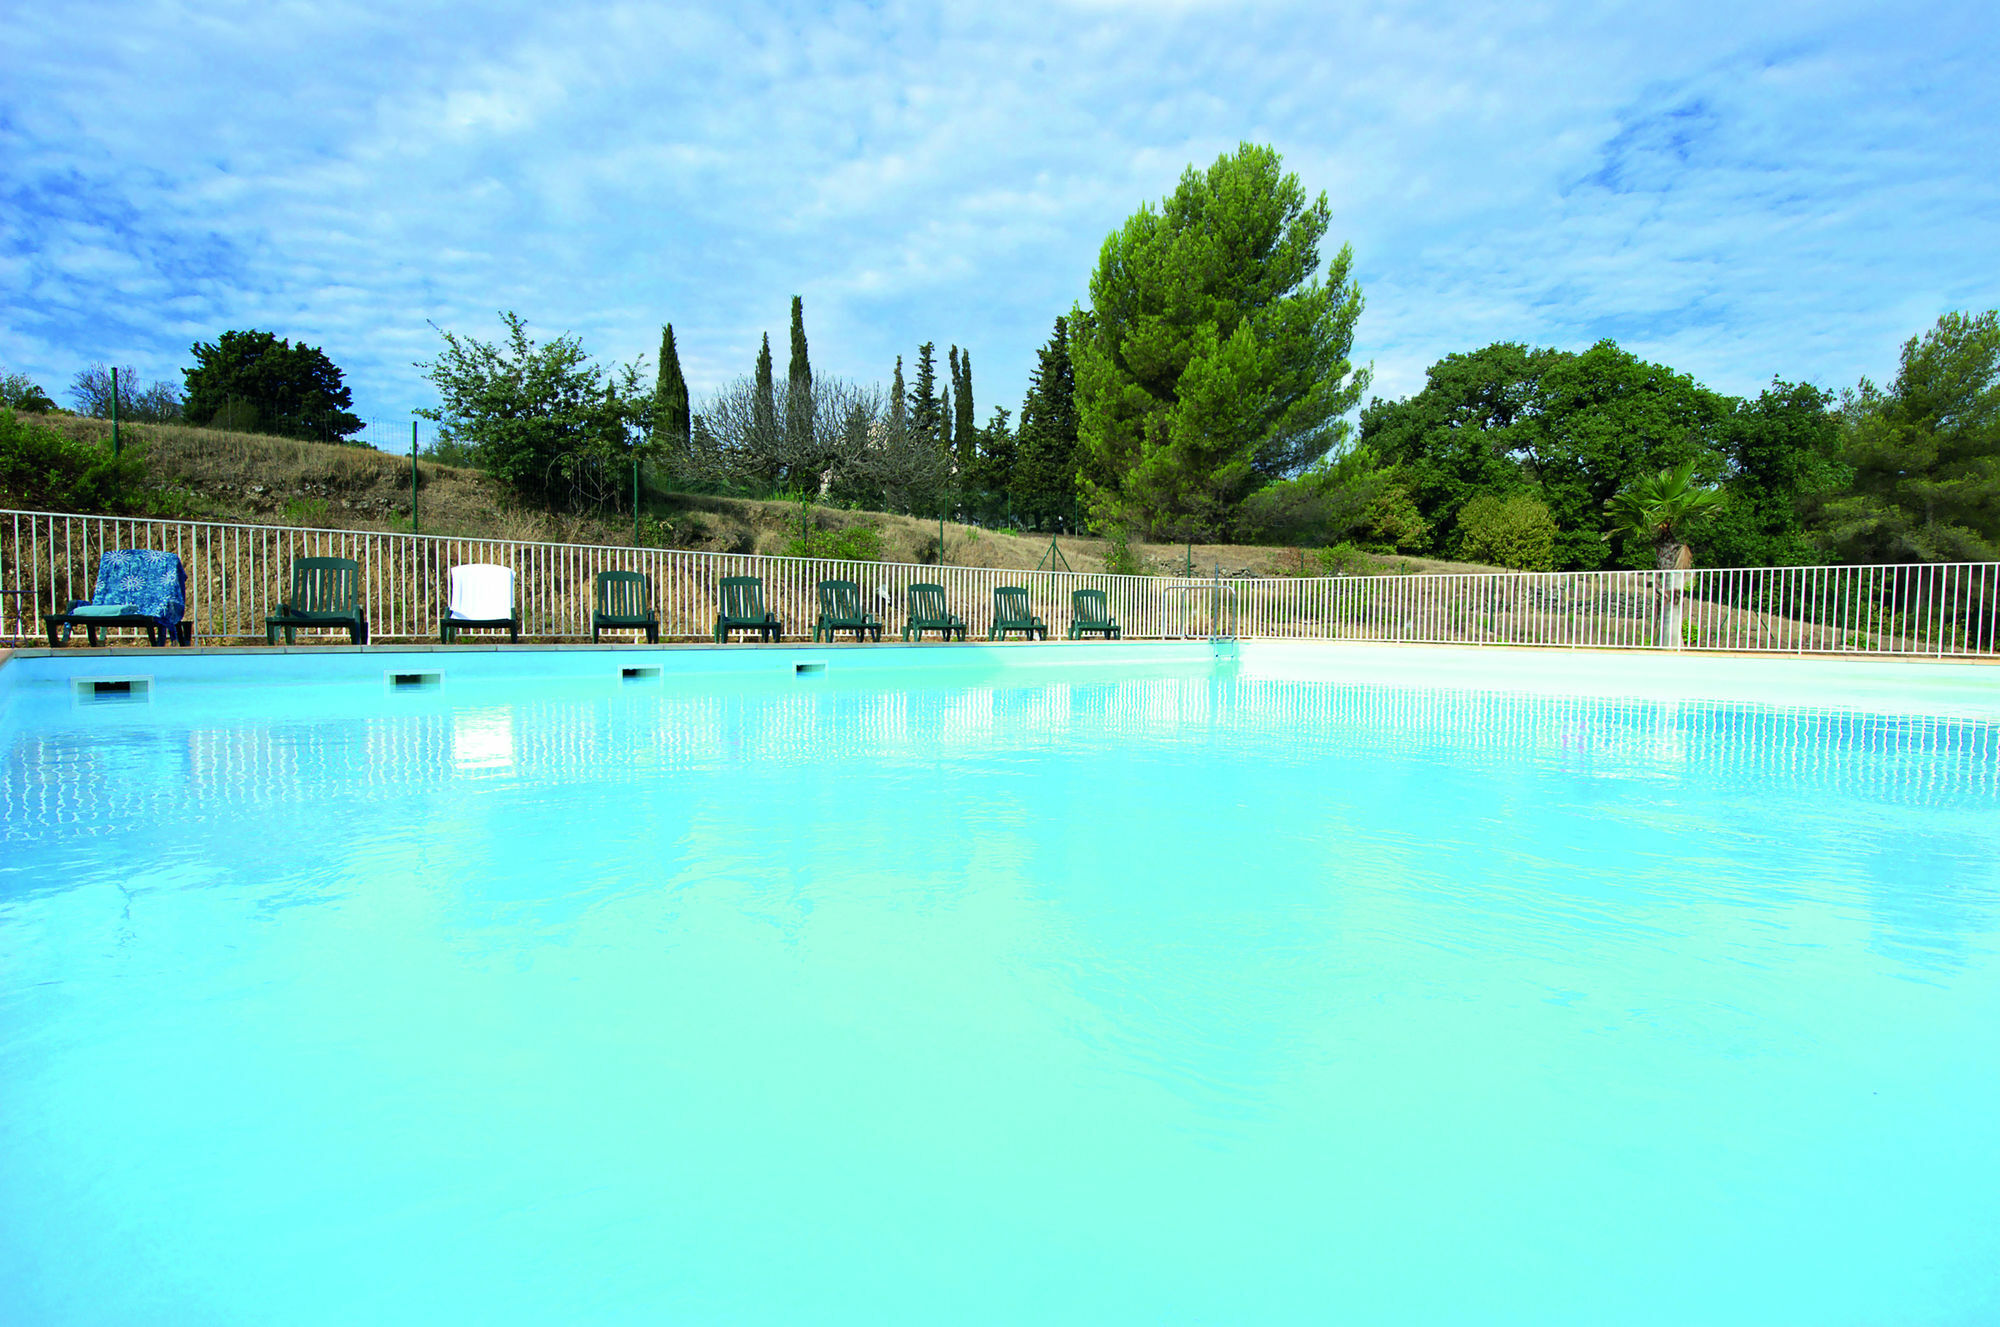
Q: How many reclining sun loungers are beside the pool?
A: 9